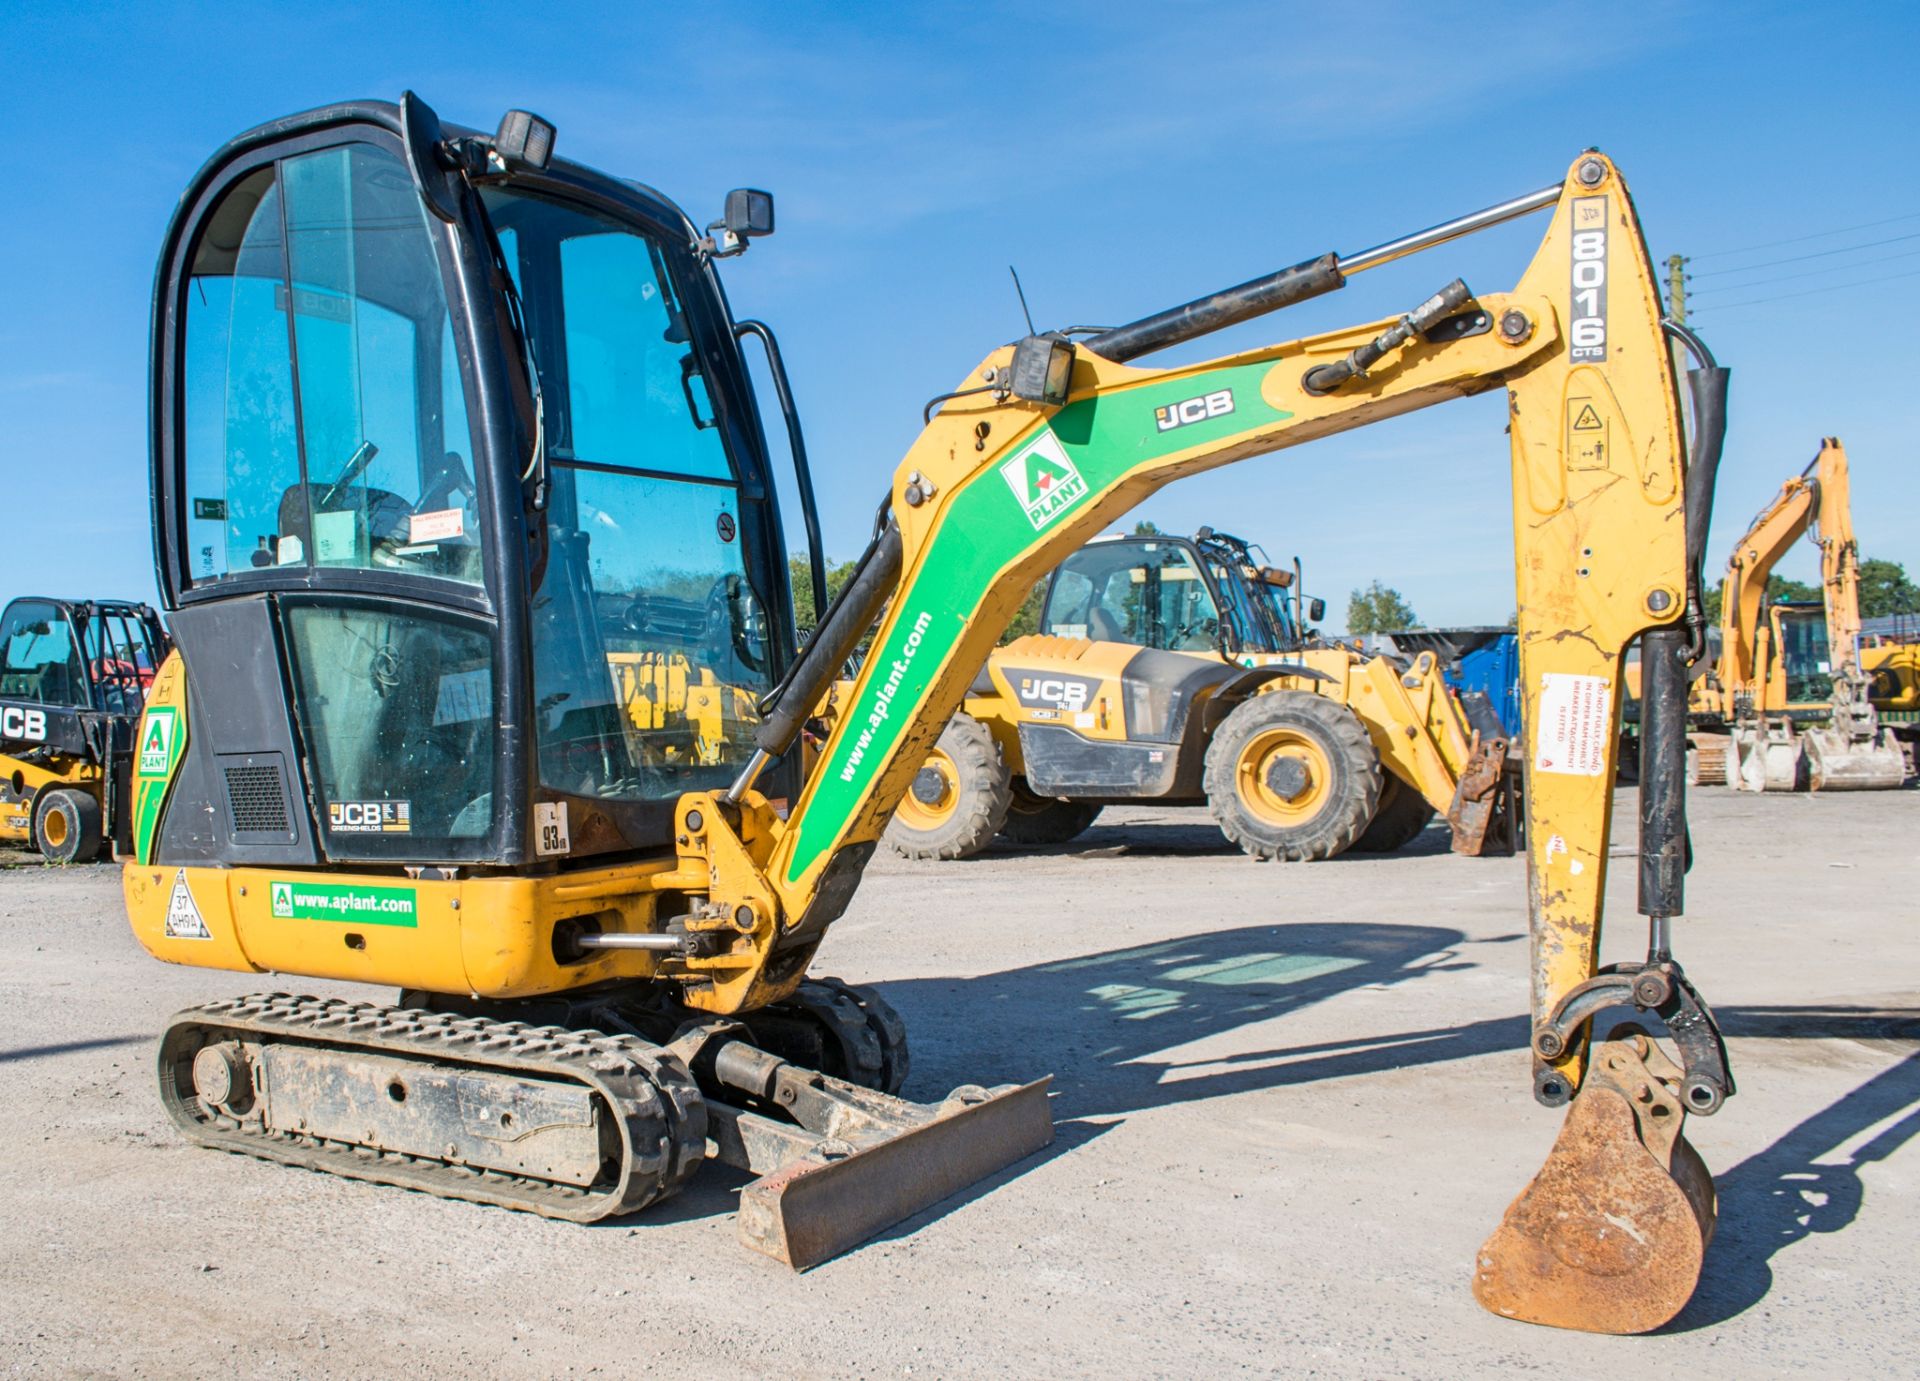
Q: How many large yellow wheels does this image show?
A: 2